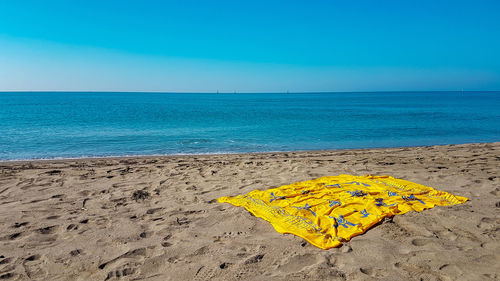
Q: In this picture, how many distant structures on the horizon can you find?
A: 3